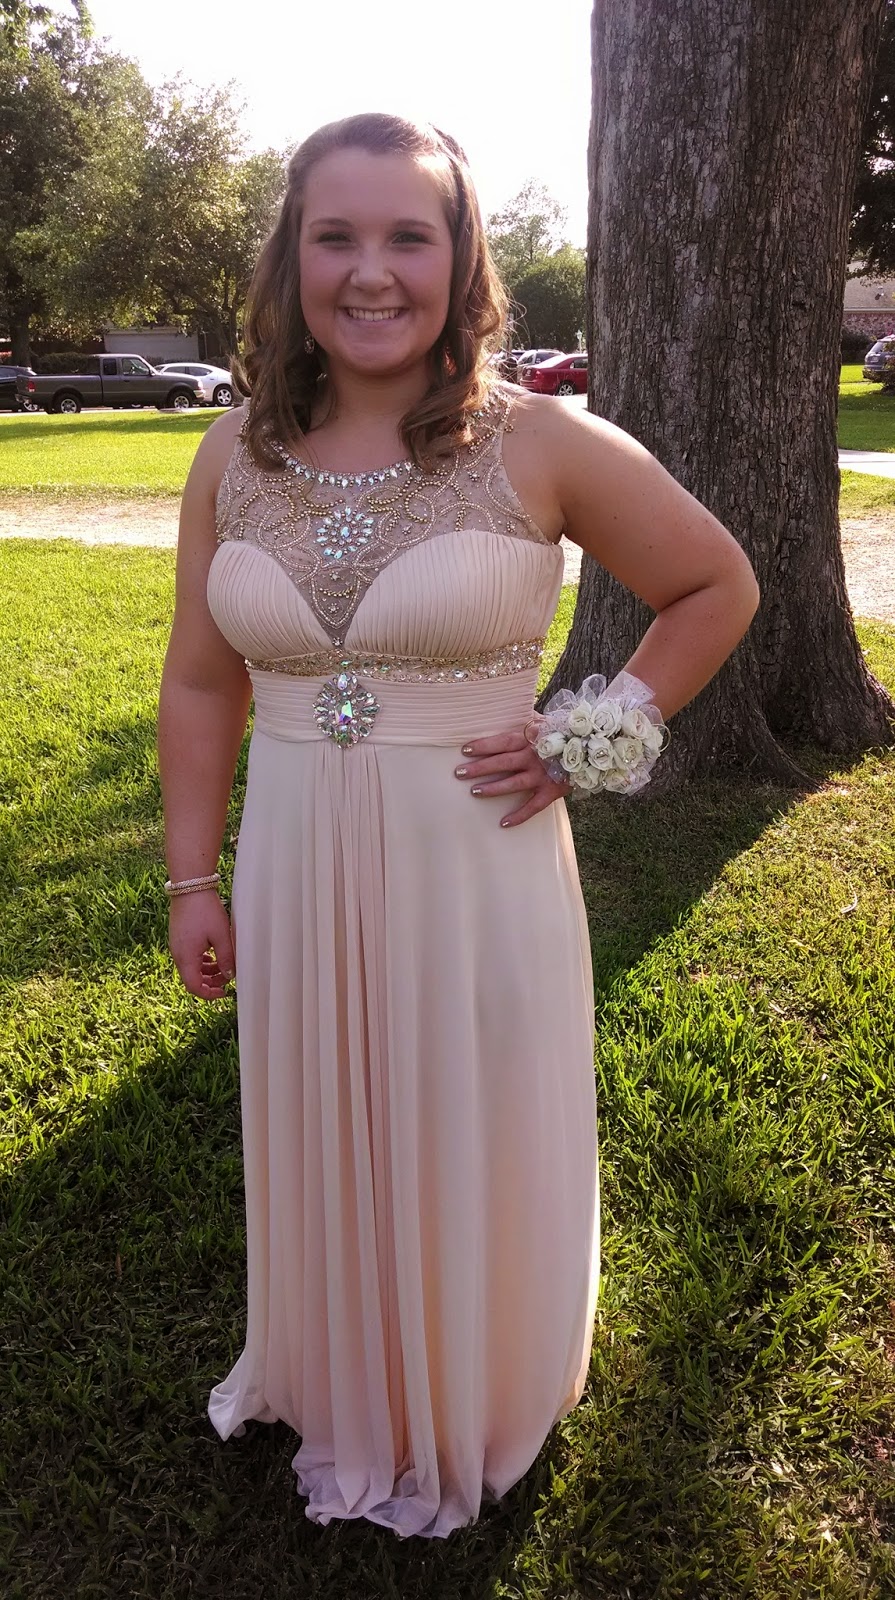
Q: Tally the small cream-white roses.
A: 10